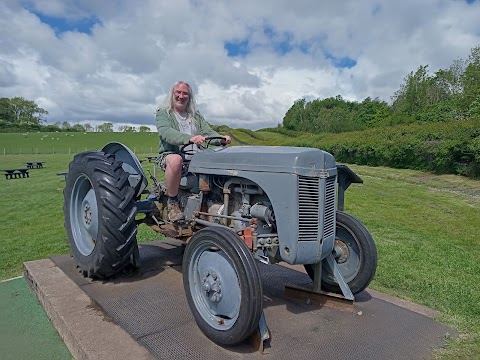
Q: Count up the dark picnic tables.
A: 2